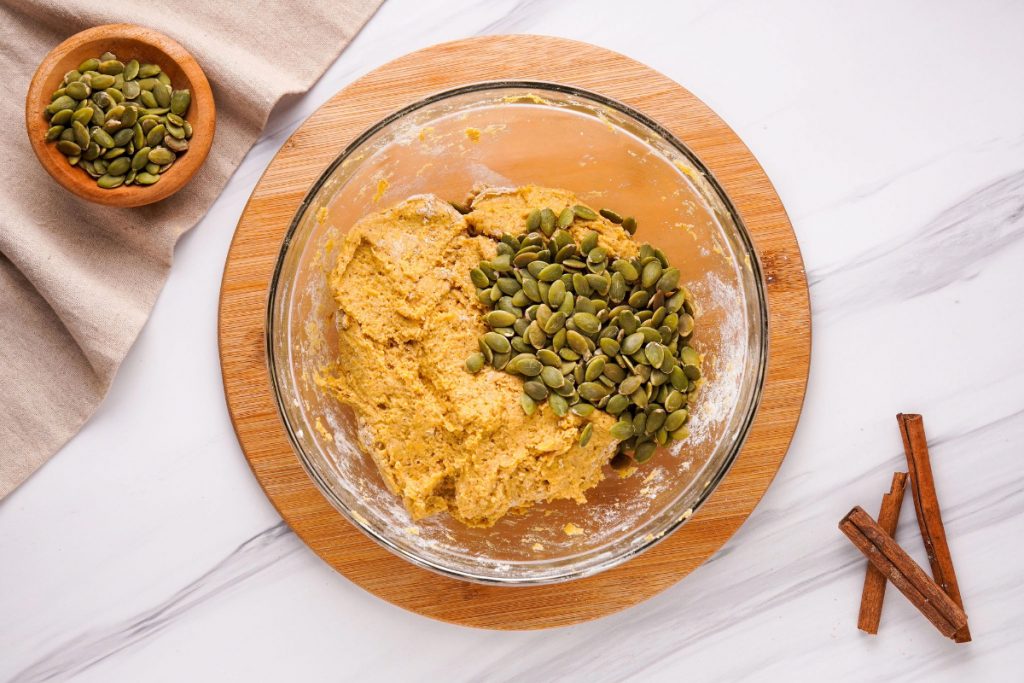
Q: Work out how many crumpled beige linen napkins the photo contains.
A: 1